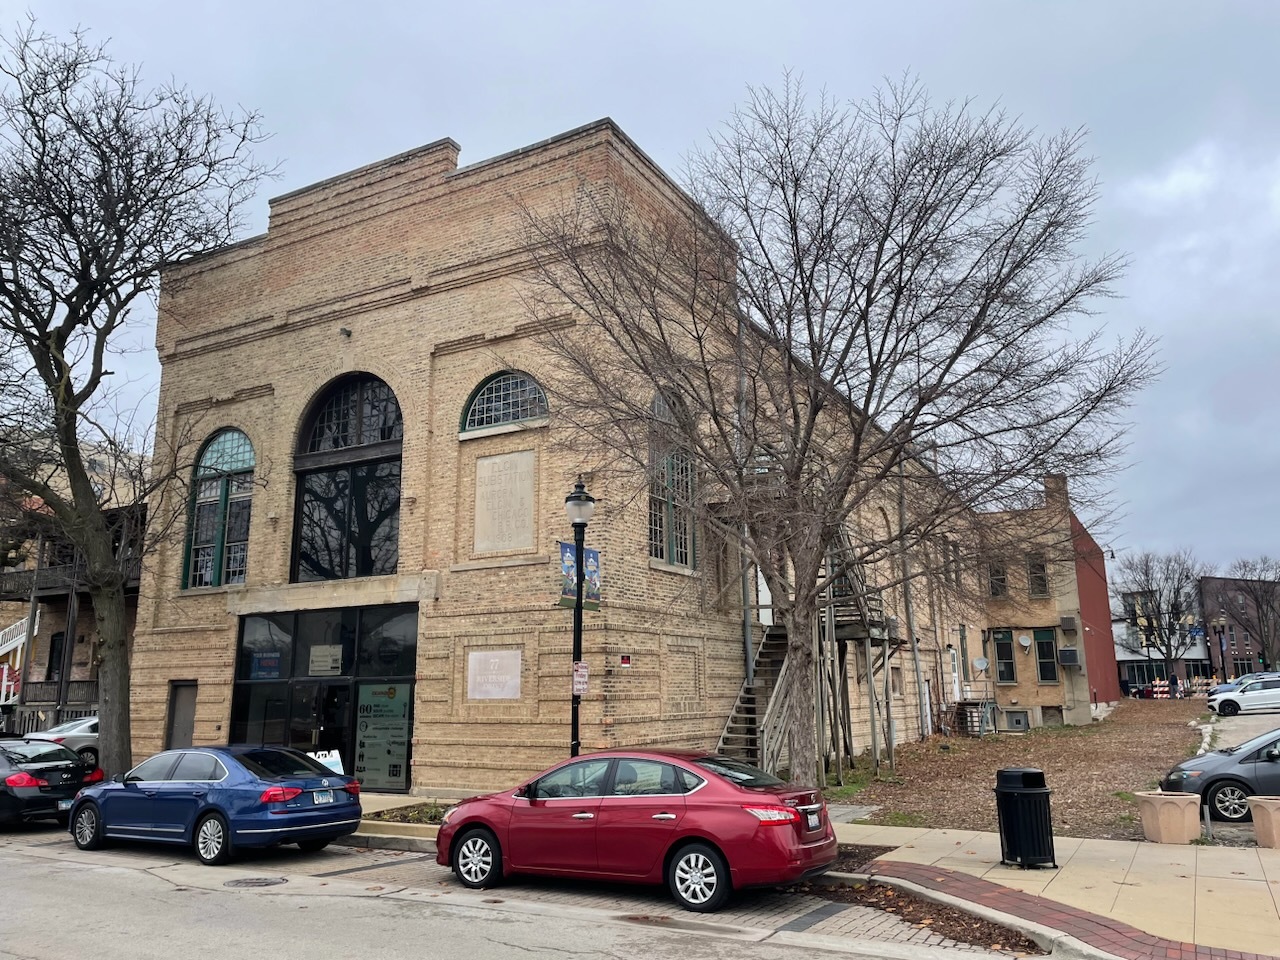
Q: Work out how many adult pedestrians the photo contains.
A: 1